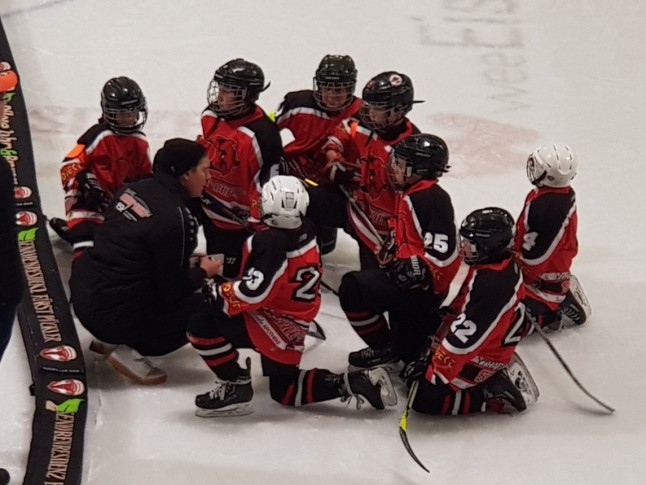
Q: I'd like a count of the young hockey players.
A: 8